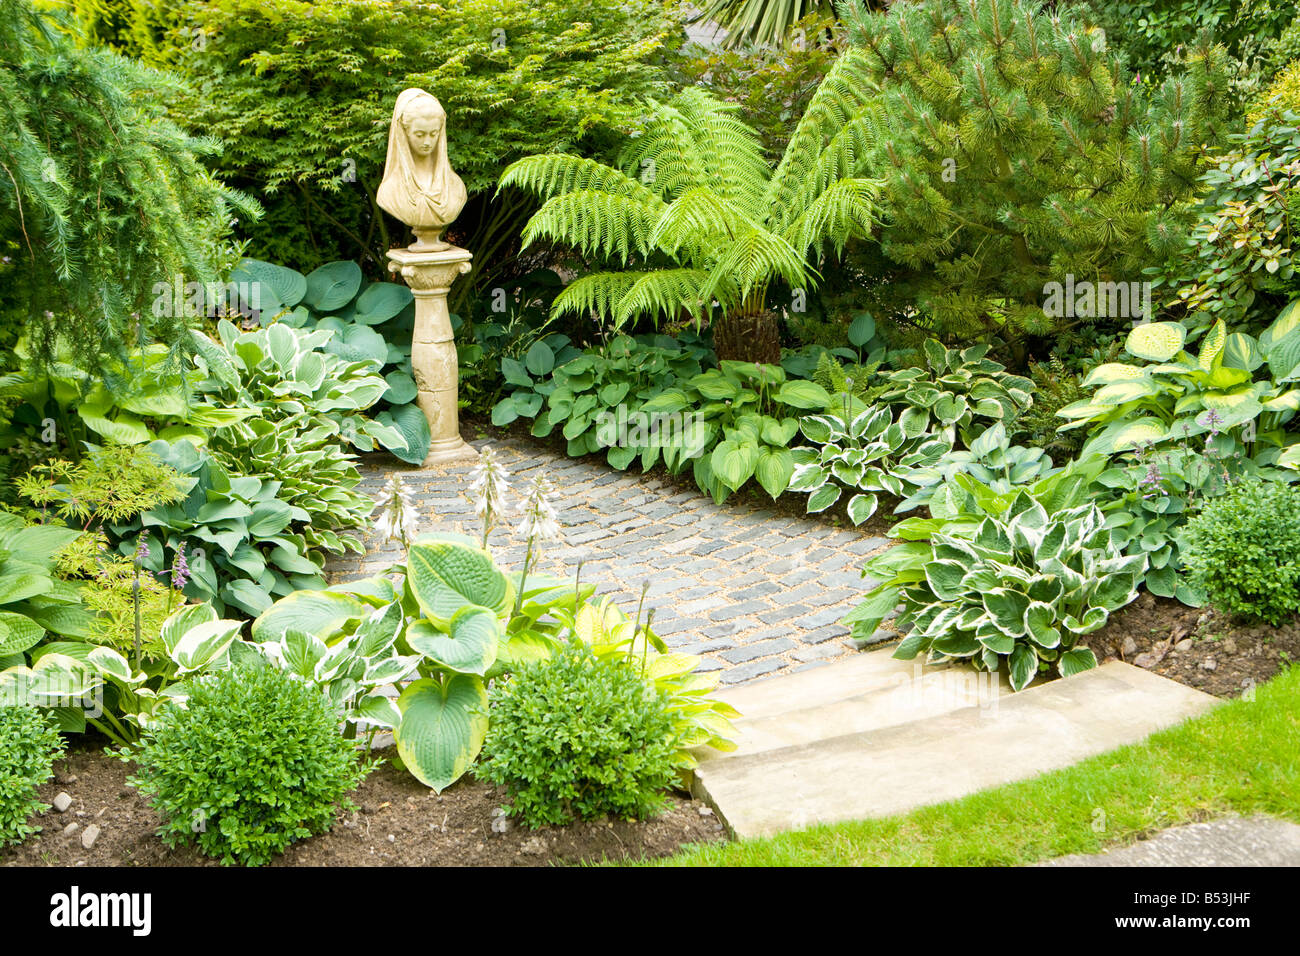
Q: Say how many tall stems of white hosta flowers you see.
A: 3